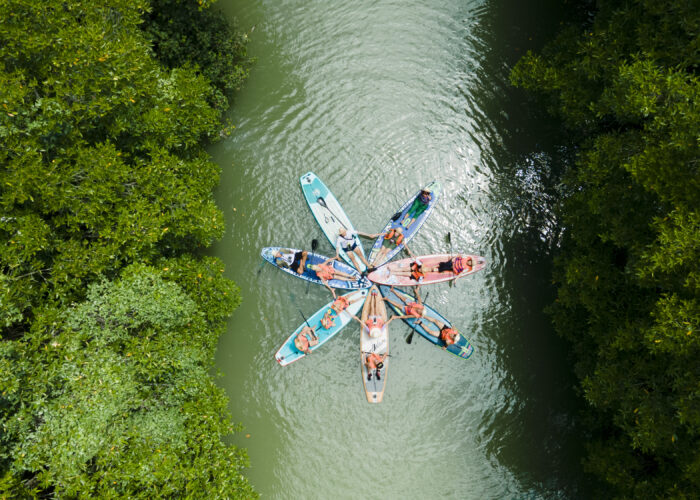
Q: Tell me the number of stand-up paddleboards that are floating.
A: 7